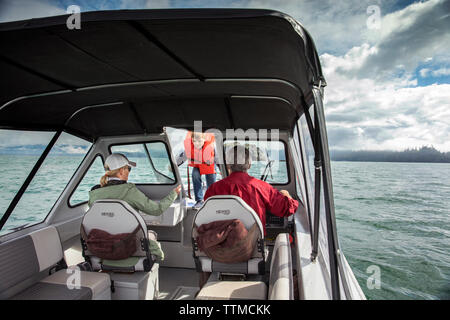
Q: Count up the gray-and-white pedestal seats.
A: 2